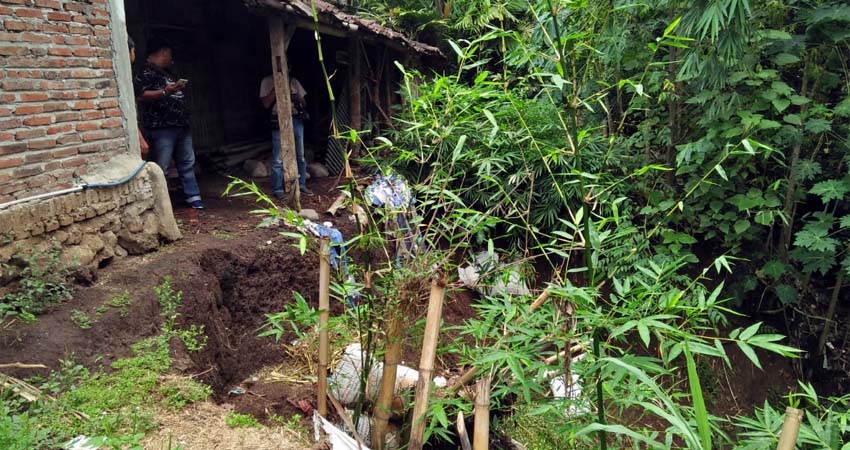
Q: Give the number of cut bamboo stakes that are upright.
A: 5